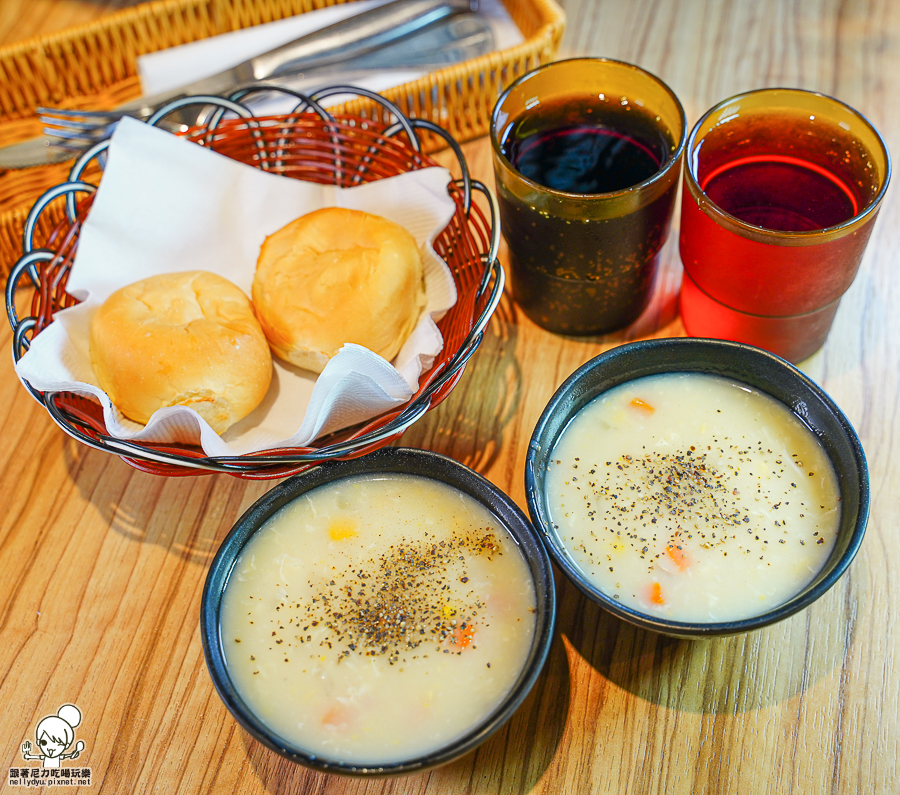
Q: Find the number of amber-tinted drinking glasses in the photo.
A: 2